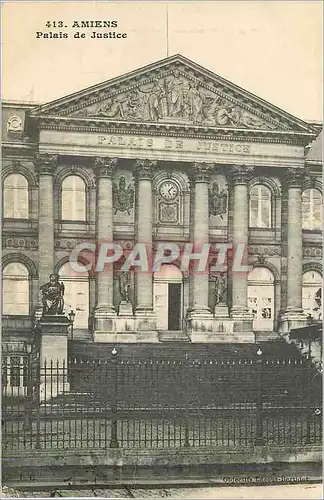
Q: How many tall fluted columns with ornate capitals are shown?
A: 6